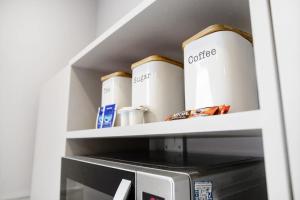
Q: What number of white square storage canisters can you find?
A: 3